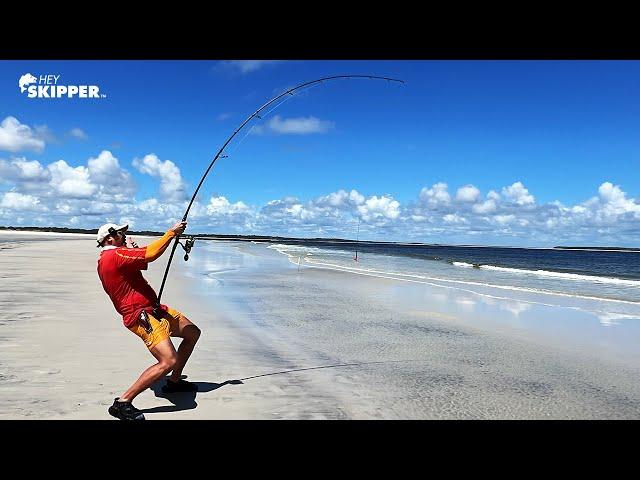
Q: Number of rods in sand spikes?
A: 1